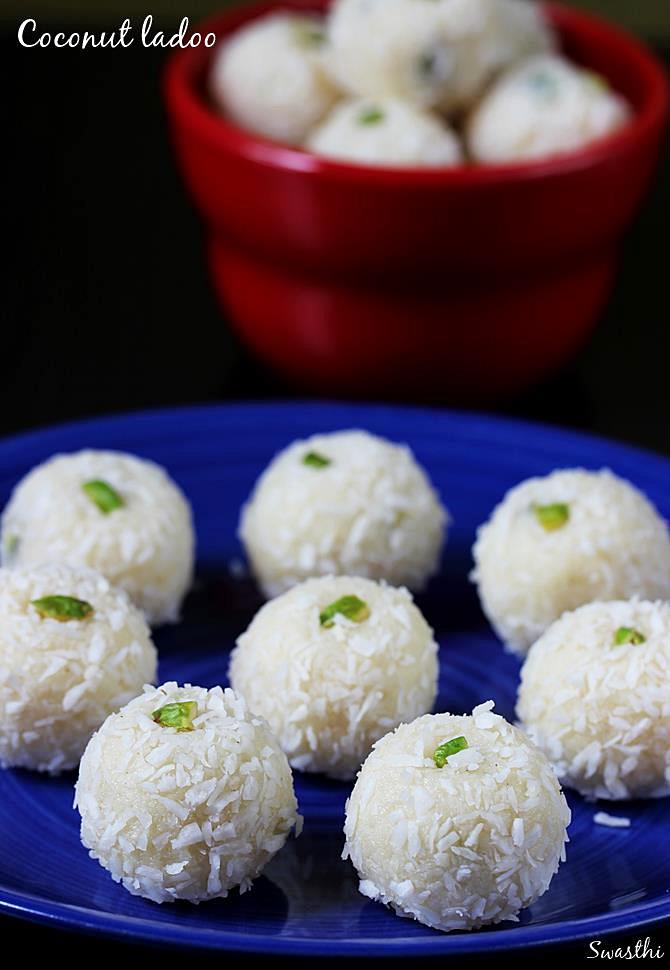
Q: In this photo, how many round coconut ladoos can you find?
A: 13